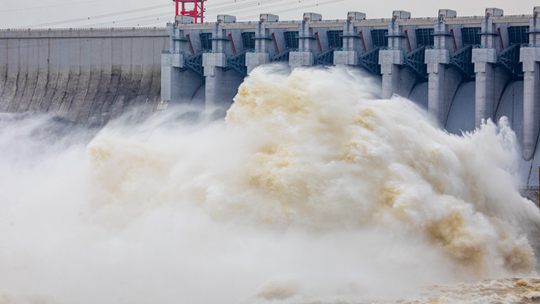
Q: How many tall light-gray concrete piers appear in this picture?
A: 9